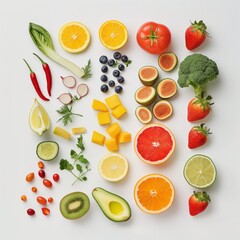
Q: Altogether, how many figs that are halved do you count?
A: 6